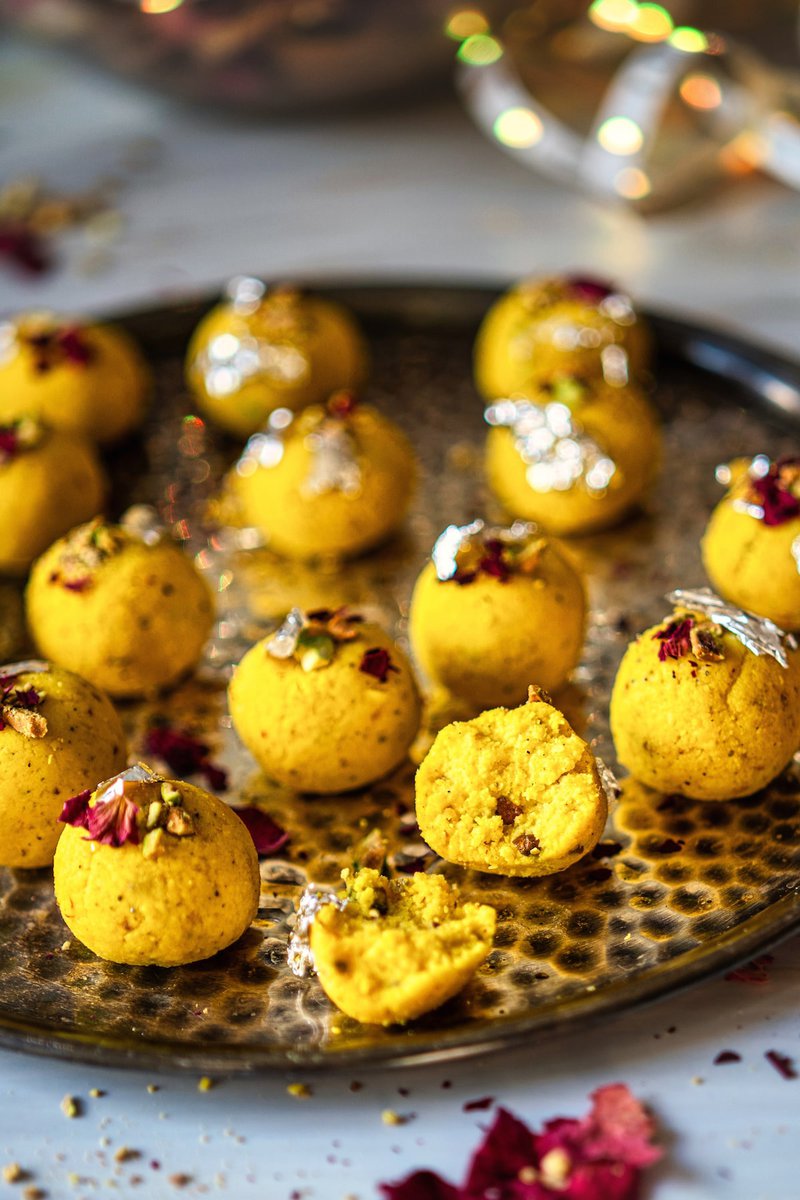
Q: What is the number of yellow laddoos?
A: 14